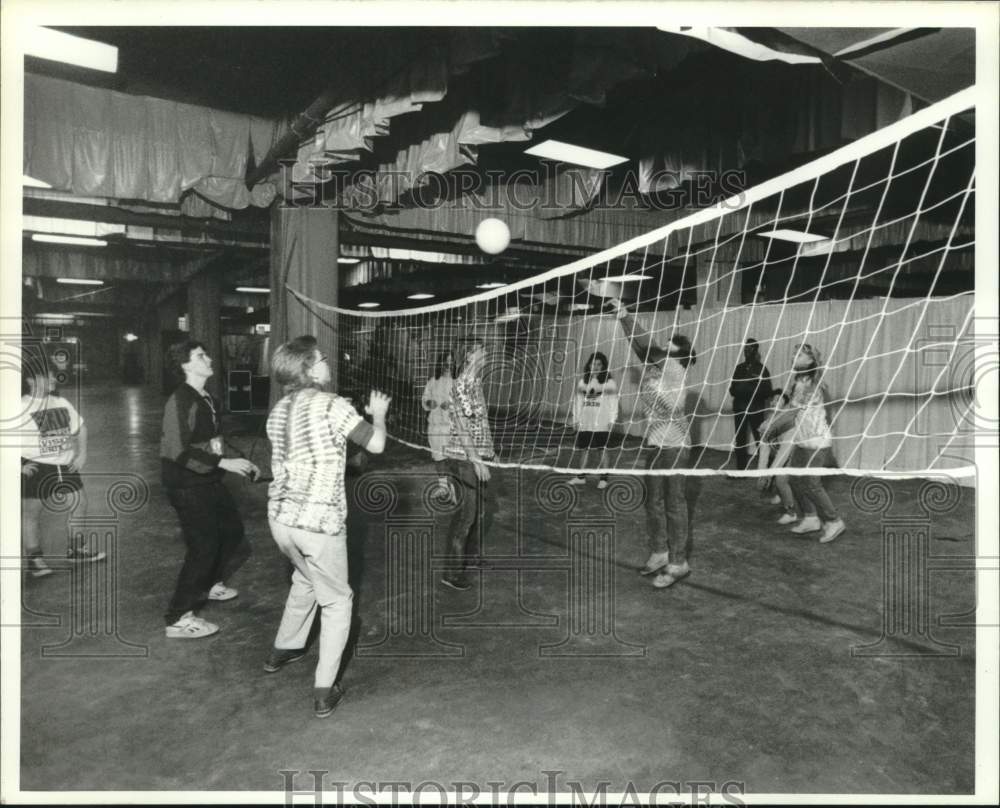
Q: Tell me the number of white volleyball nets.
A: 1